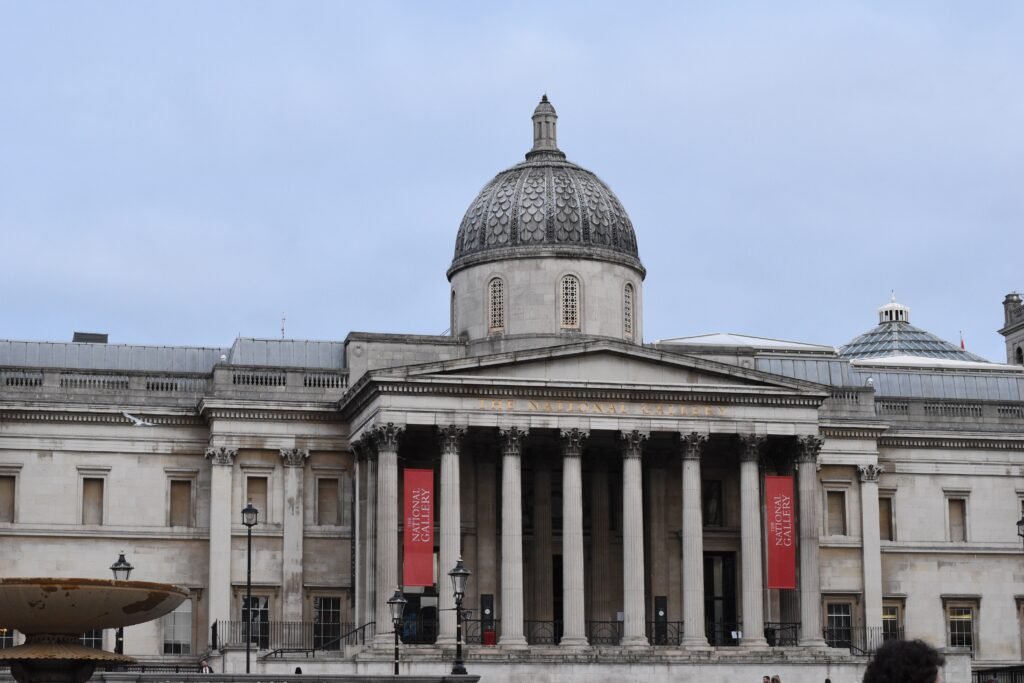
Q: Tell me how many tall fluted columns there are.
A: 8